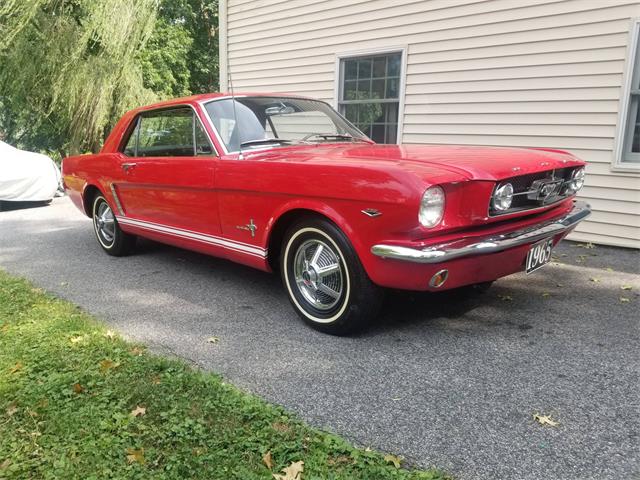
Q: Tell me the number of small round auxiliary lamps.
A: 2